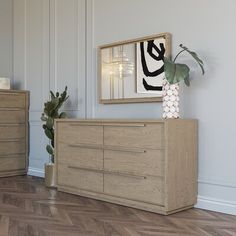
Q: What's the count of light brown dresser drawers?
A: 11